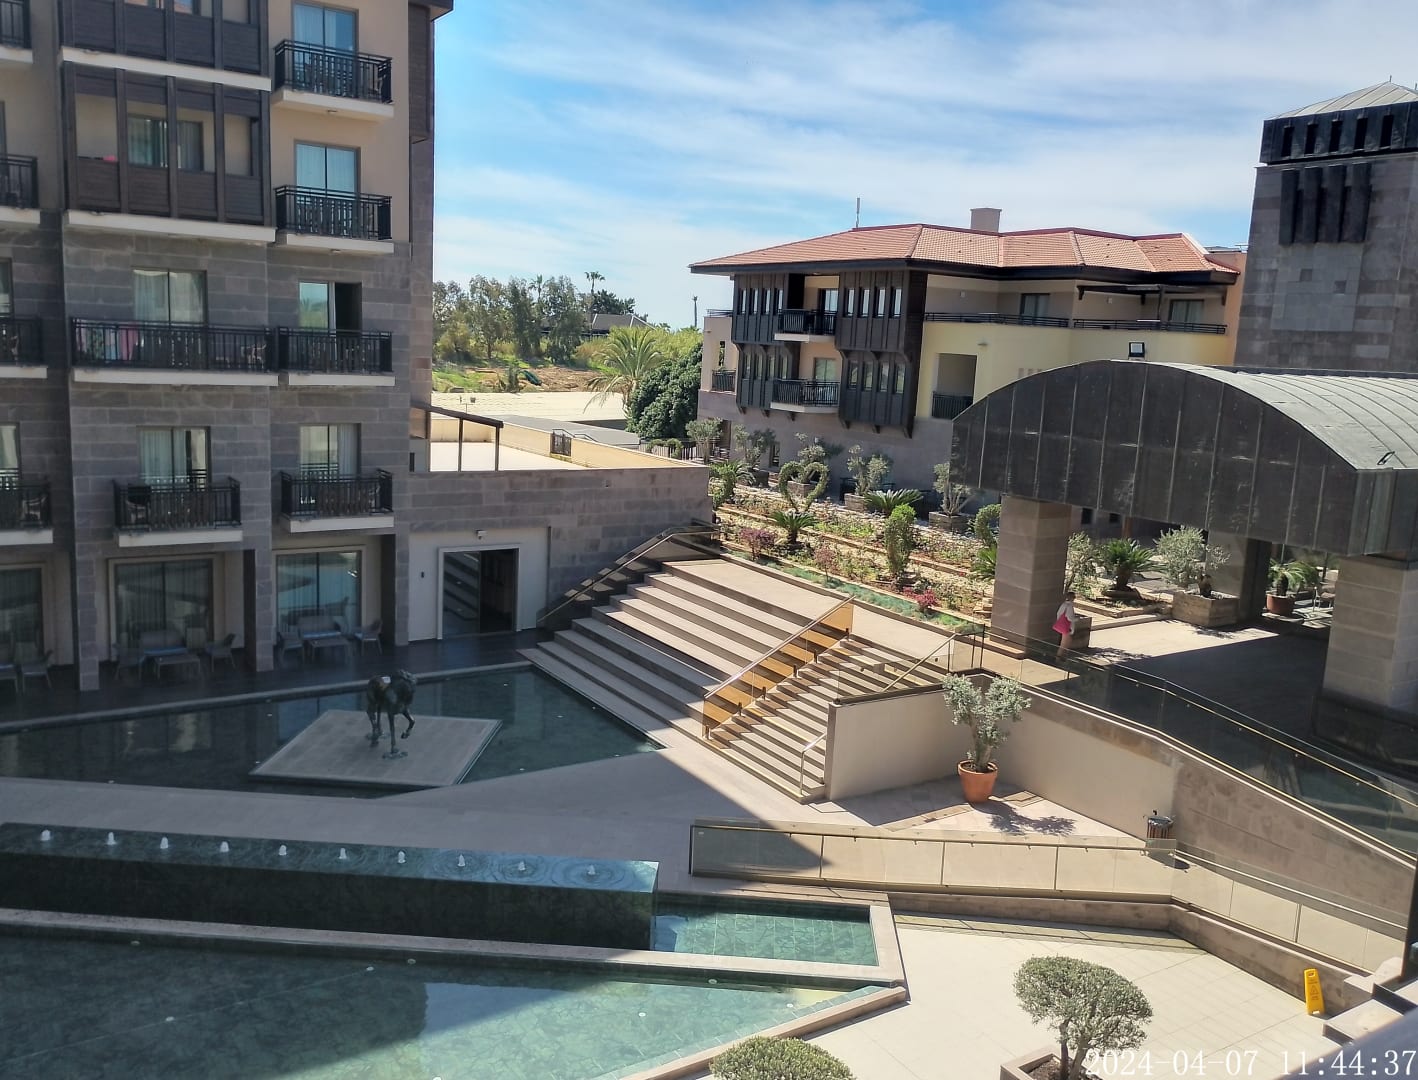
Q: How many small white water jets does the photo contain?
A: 10